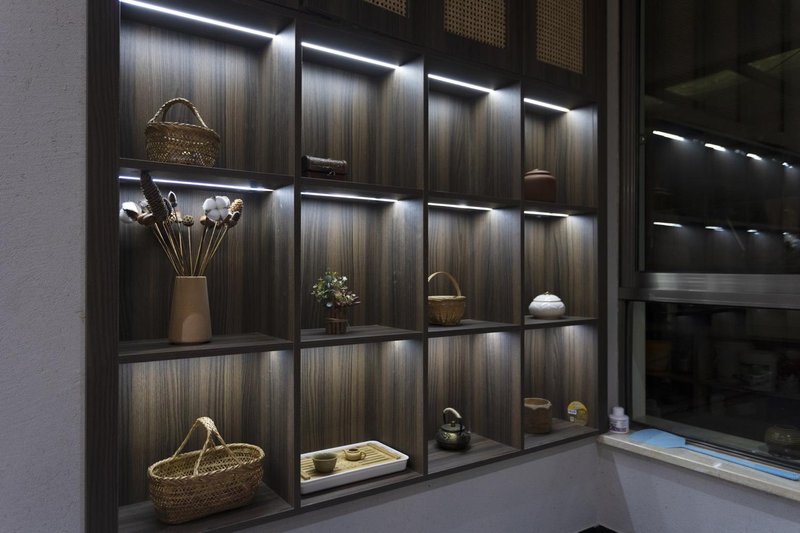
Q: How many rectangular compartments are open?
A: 12